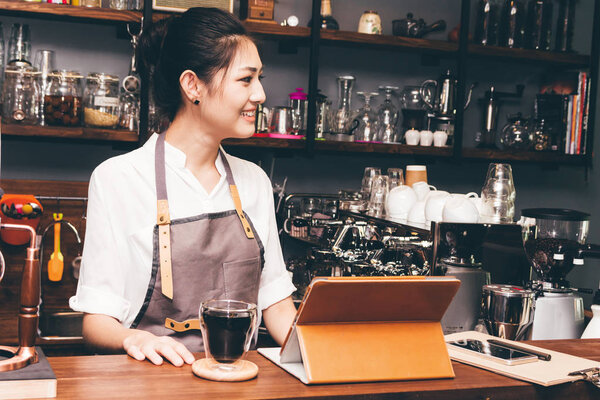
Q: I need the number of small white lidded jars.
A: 3